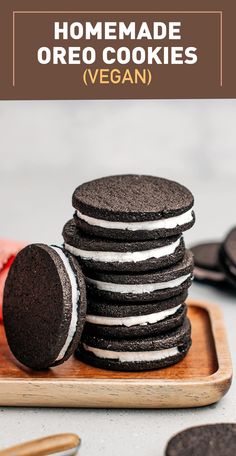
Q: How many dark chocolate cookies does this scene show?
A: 9